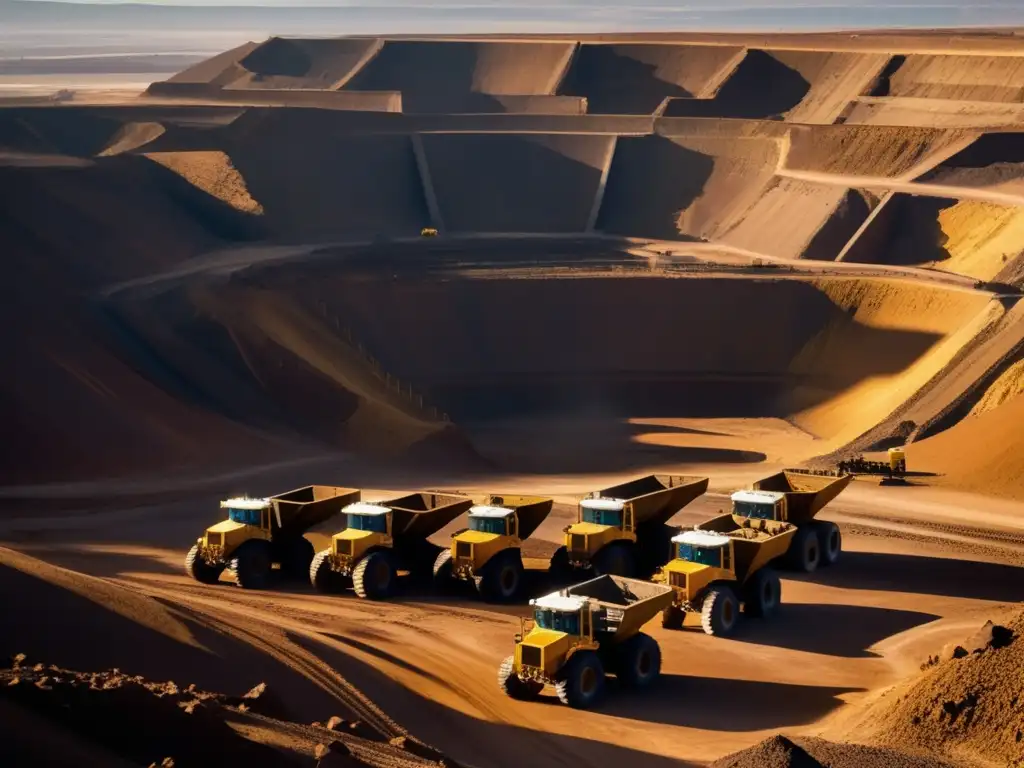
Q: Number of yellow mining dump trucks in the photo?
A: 7